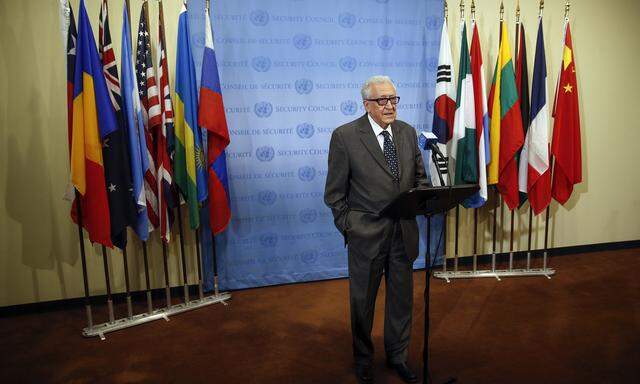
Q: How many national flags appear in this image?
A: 15